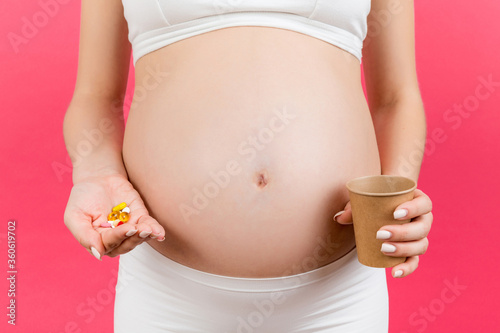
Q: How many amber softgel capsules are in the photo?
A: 2